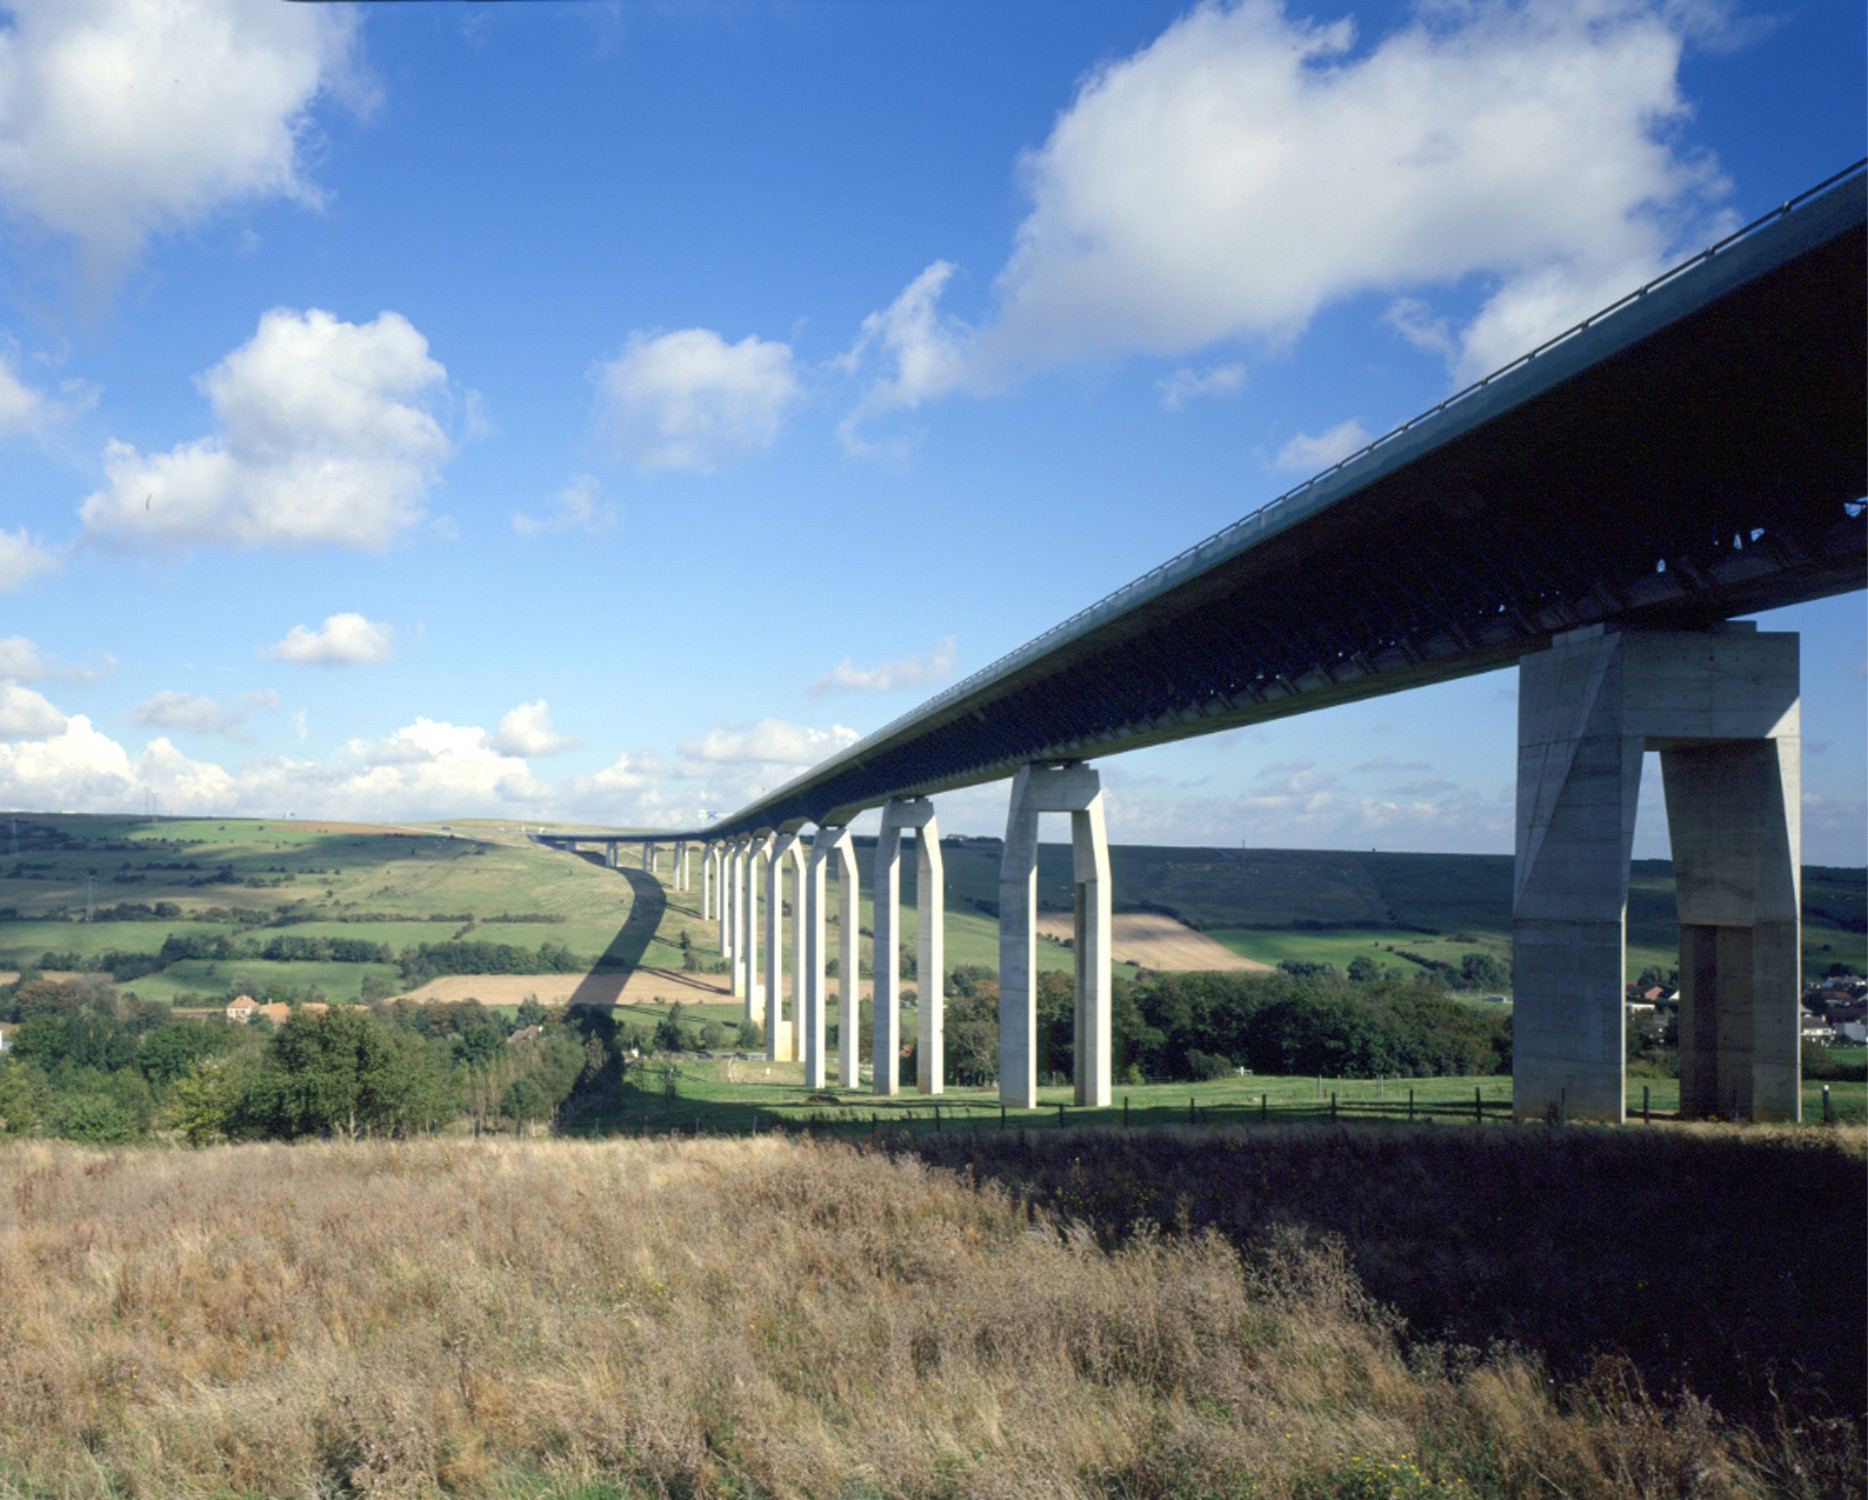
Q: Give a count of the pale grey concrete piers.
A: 13